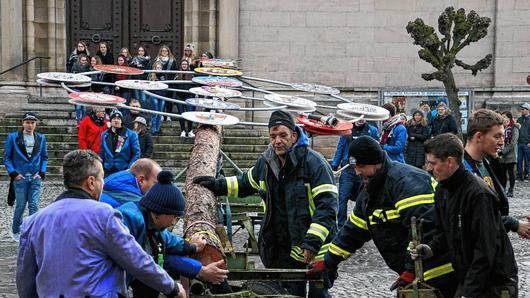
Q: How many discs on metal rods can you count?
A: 14